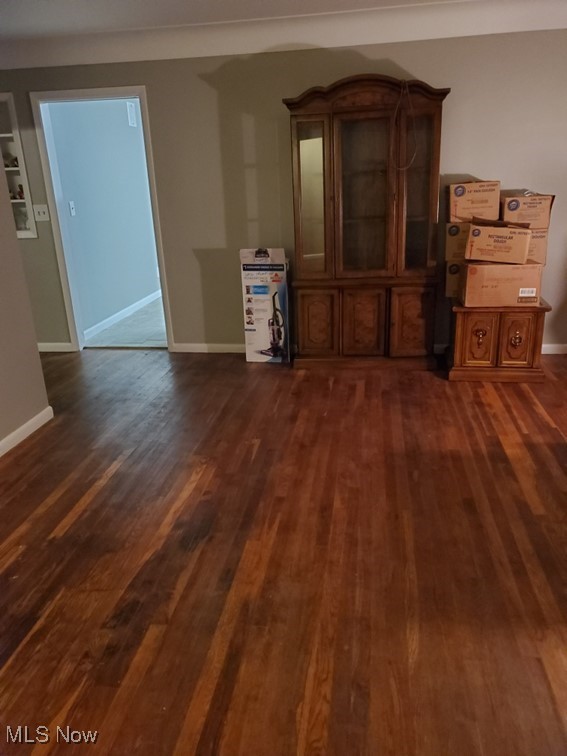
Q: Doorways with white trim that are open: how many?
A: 1